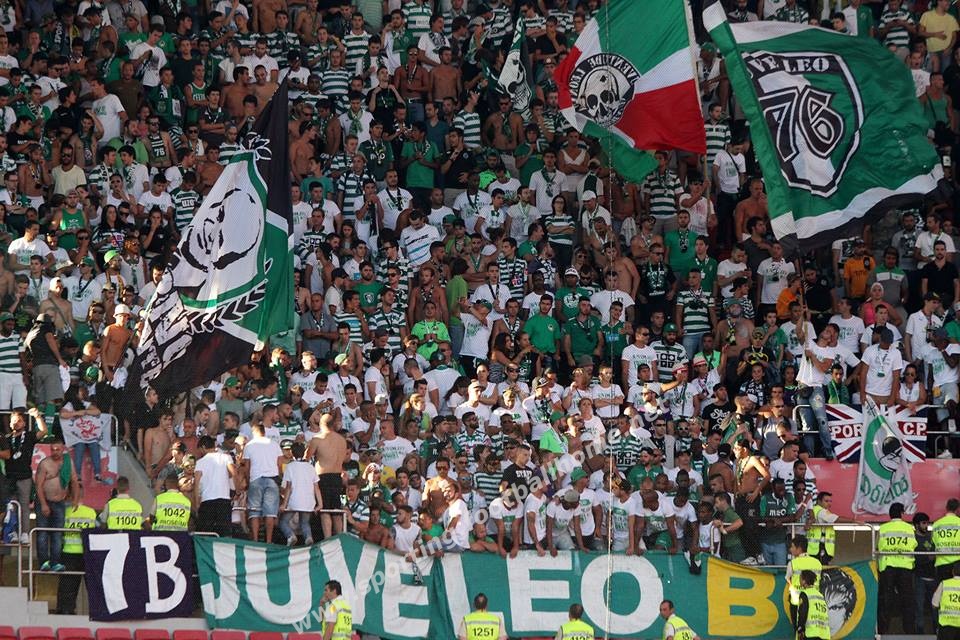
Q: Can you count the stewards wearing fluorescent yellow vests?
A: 13